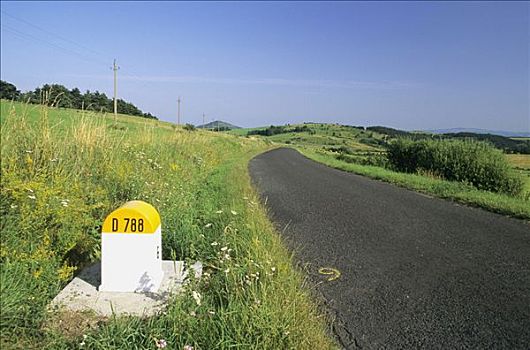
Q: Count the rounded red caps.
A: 0